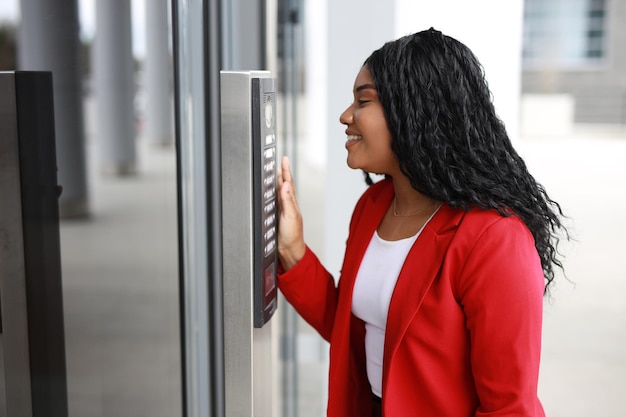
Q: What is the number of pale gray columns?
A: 3